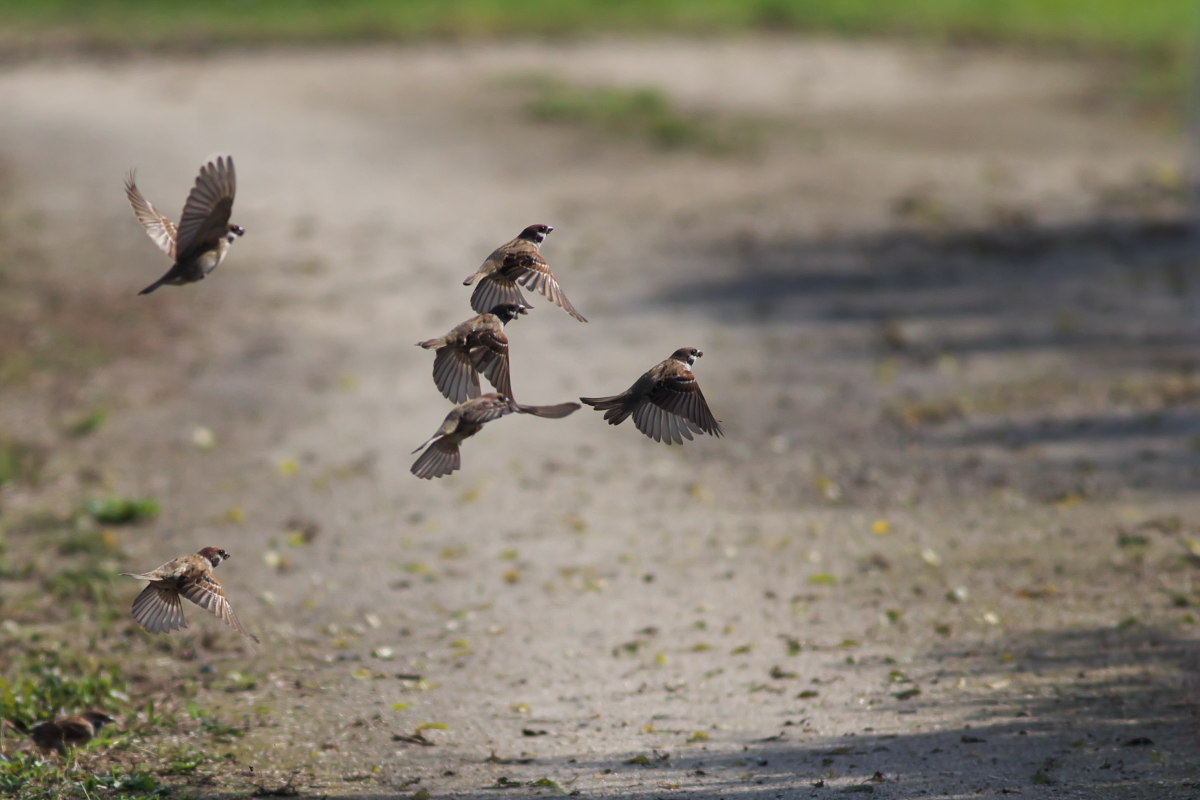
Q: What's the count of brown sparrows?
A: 7